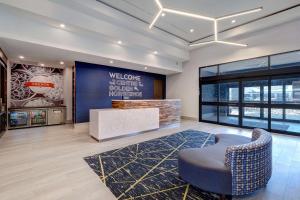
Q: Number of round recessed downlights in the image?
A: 11